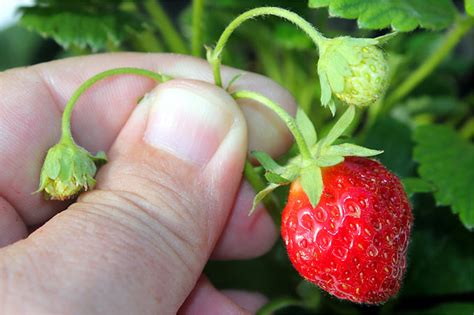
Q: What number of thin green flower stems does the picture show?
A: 3